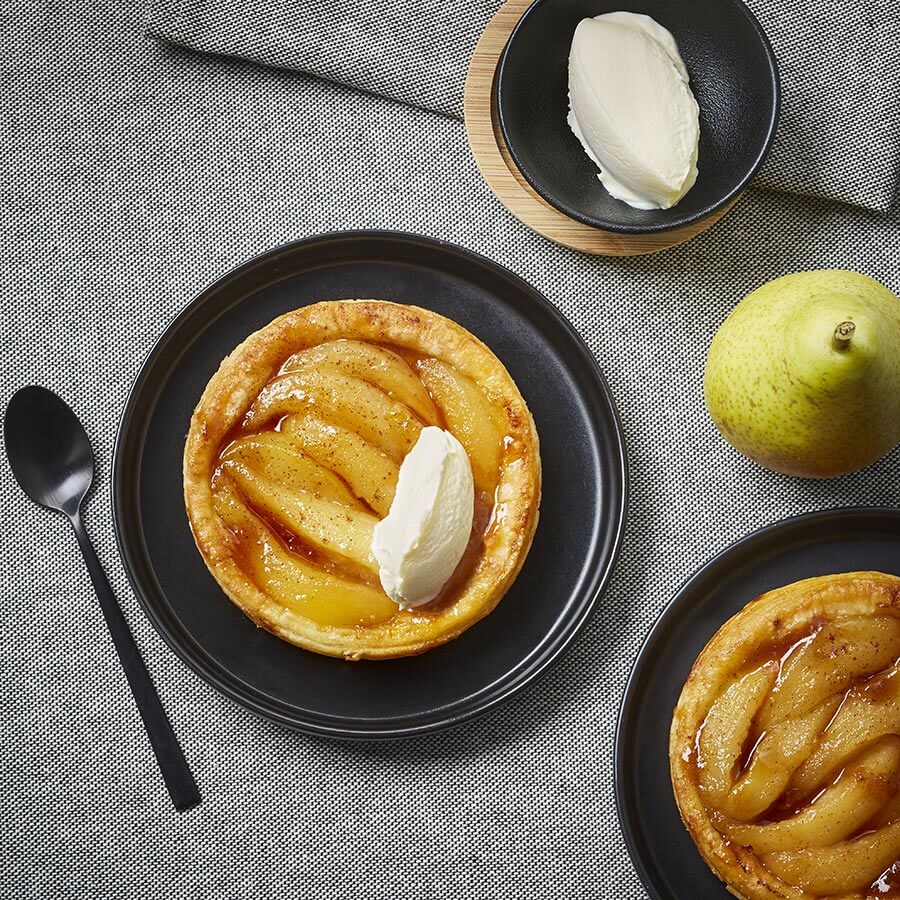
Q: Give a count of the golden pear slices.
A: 13